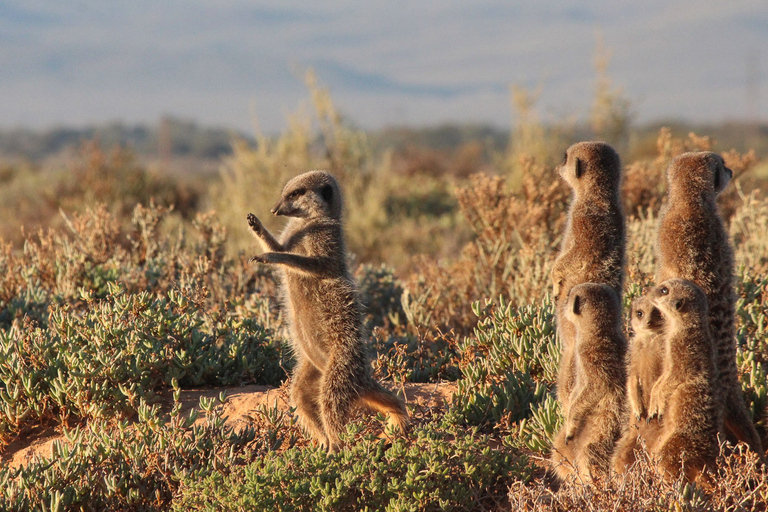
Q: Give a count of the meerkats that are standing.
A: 6